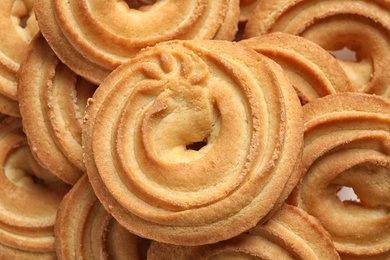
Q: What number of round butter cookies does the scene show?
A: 10